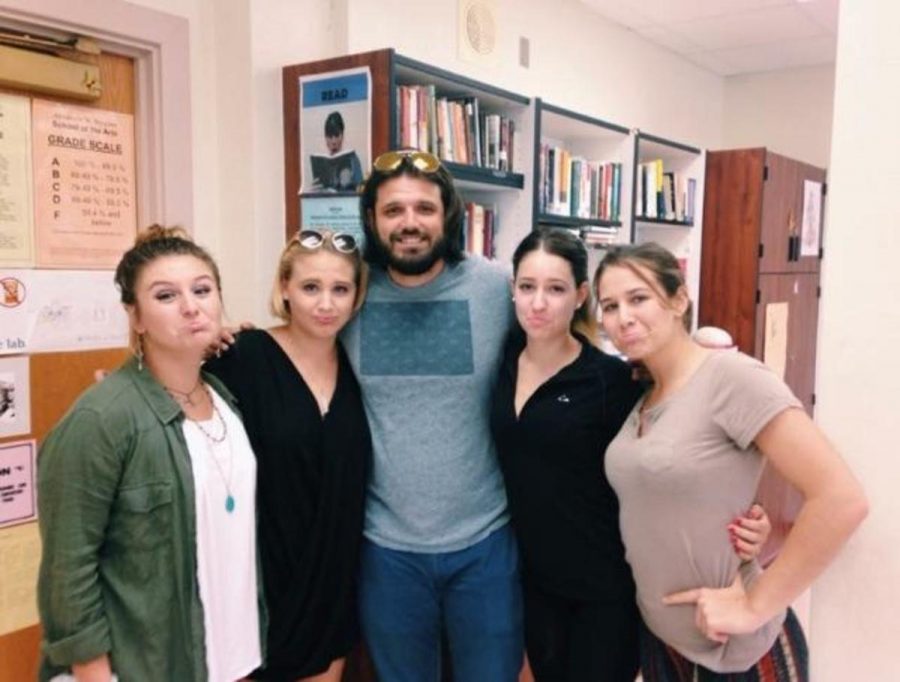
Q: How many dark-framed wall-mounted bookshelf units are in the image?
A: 3